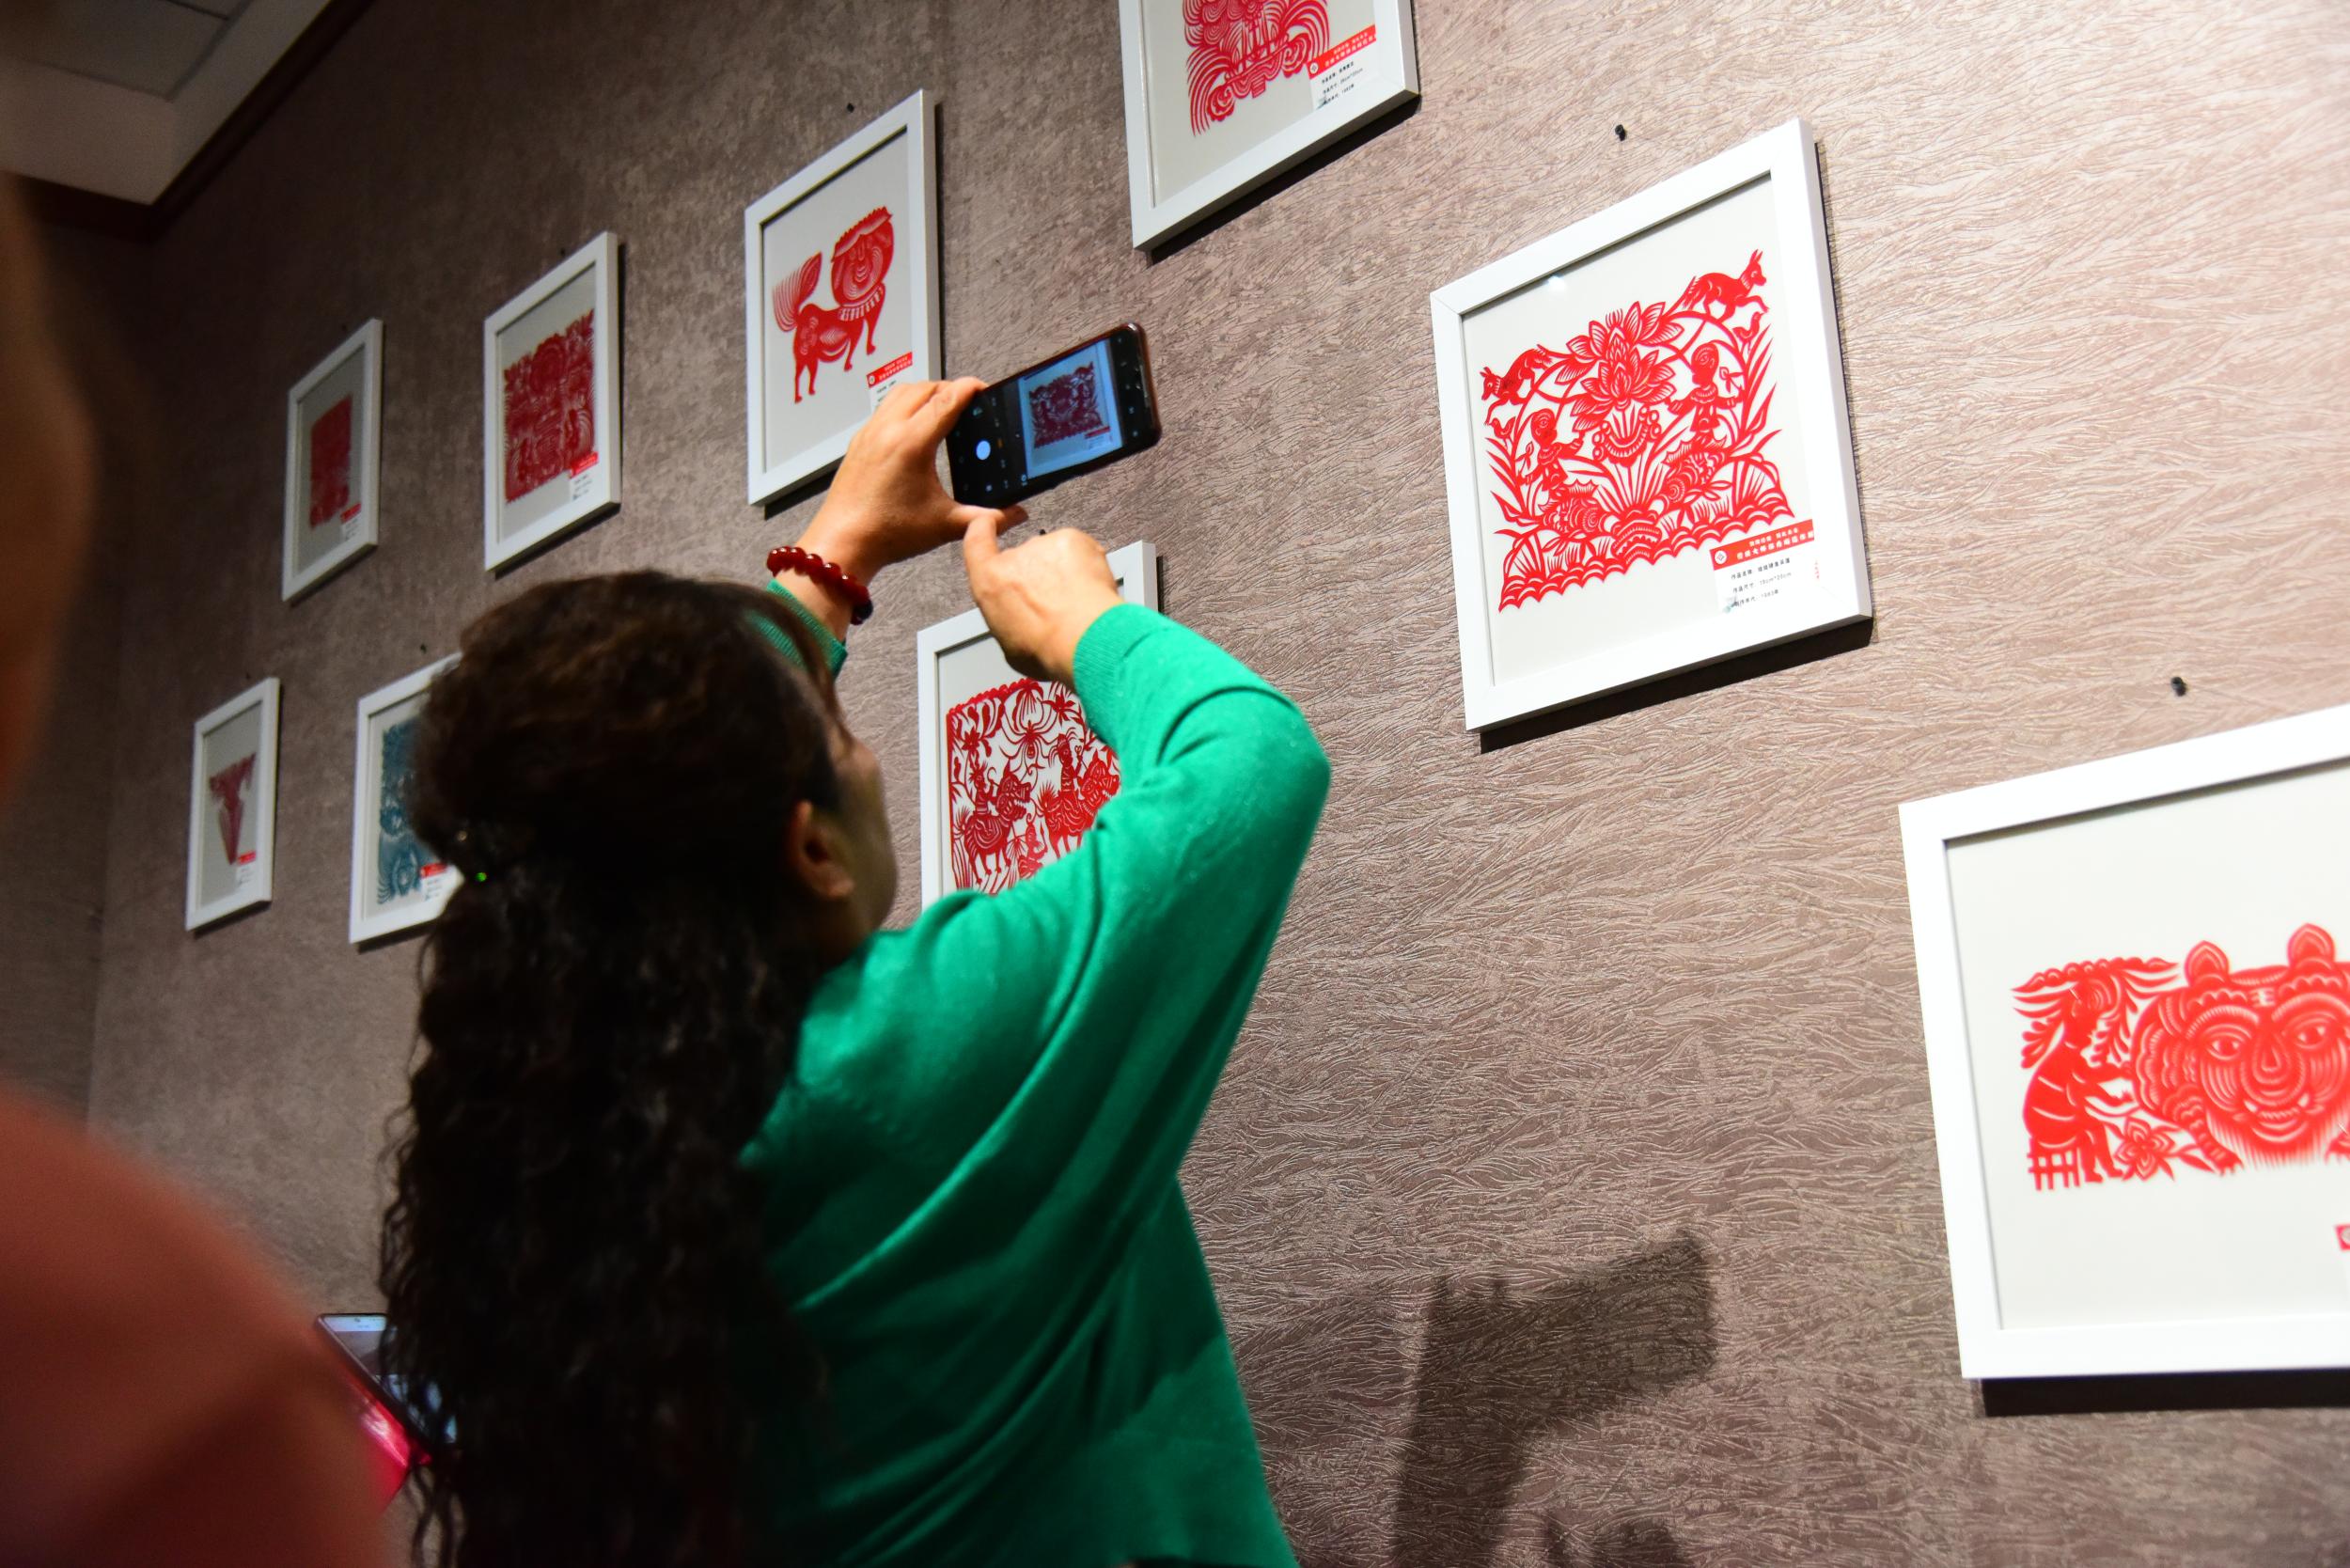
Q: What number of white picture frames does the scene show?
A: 9